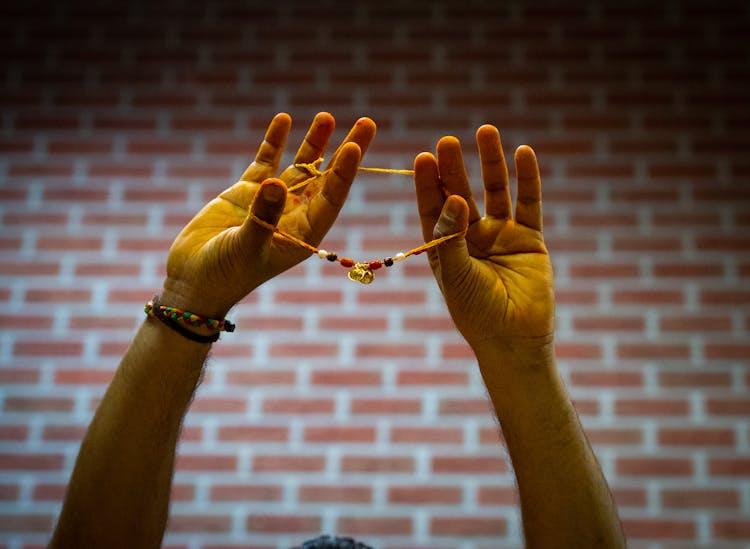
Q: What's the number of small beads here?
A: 6